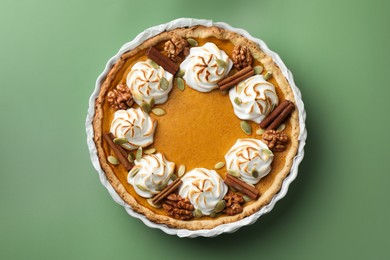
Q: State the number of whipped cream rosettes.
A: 7